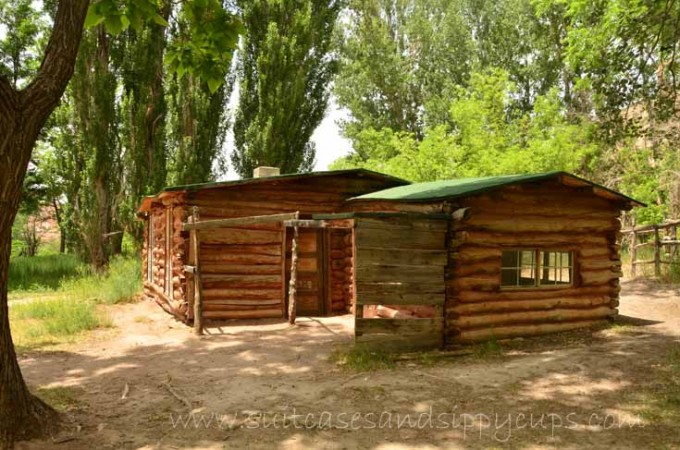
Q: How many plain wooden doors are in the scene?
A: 1